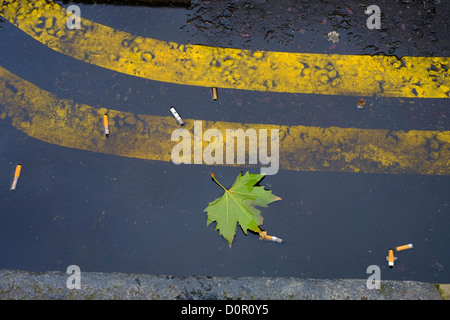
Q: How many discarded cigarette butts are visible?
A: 7